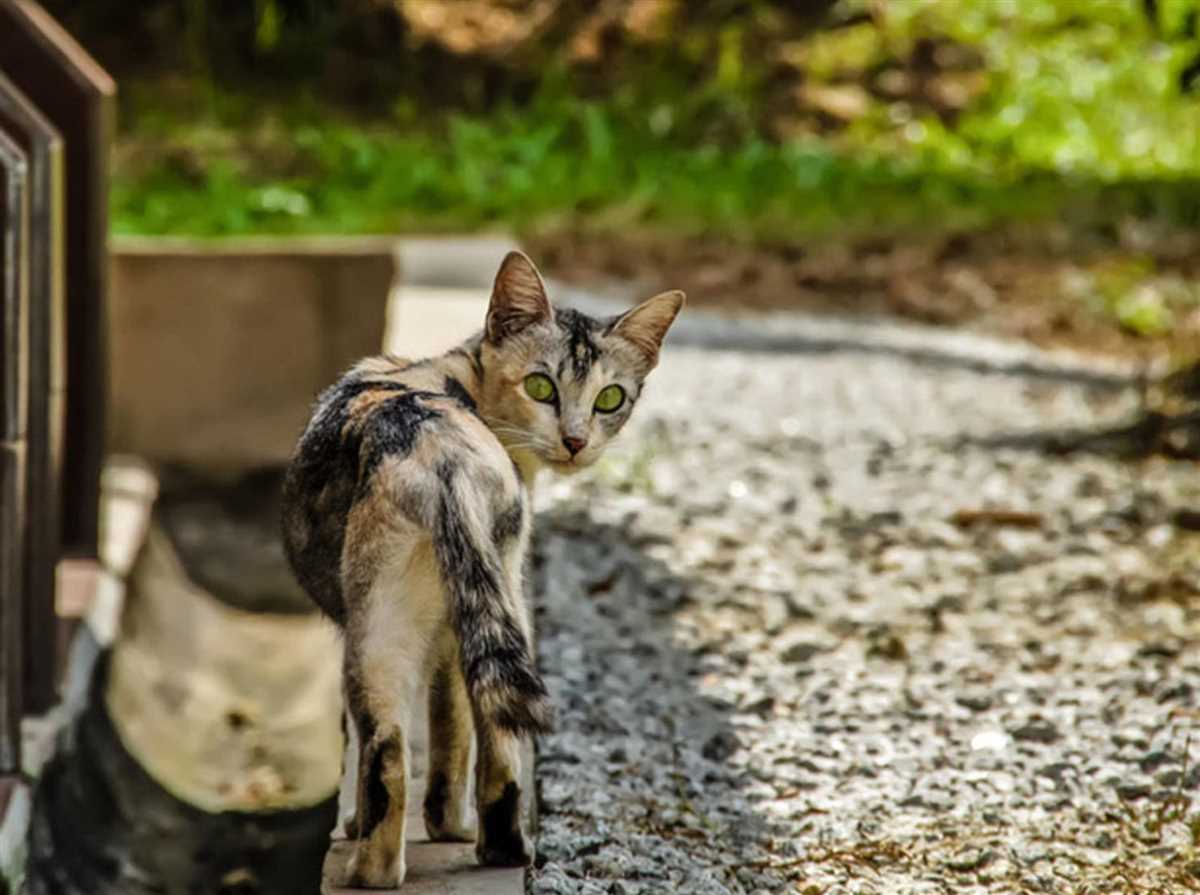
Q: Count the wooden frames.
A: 3